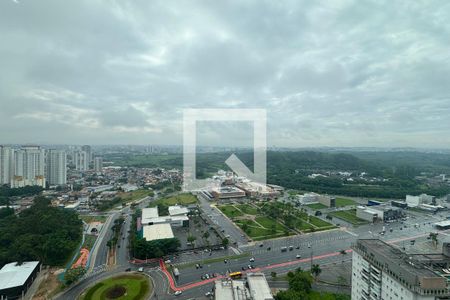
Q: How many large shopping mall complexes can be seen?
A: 1